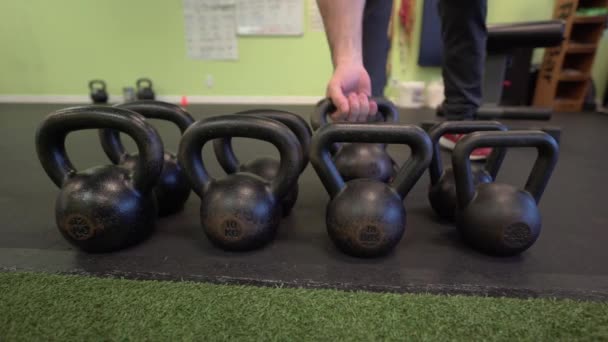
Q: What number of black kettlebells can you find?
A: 10